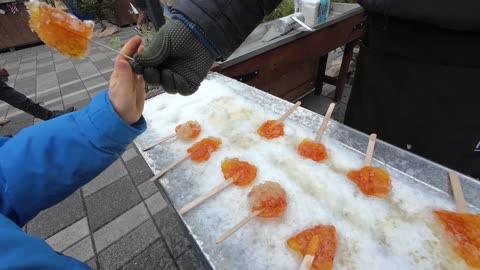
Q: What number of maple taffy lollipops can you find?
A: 10